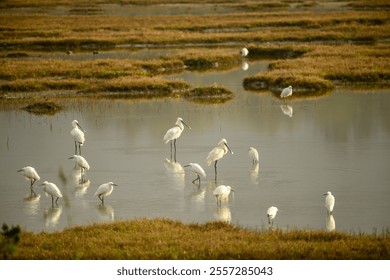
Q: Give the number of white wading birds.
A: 14